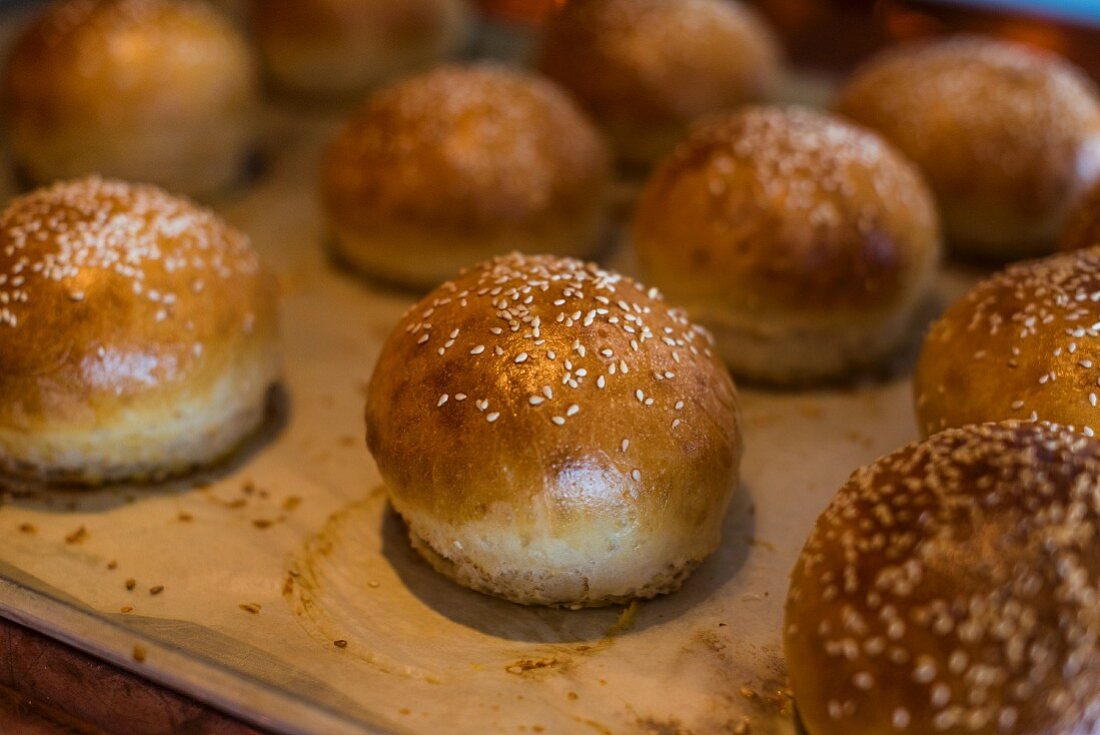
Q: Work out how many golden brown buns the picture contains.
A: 11